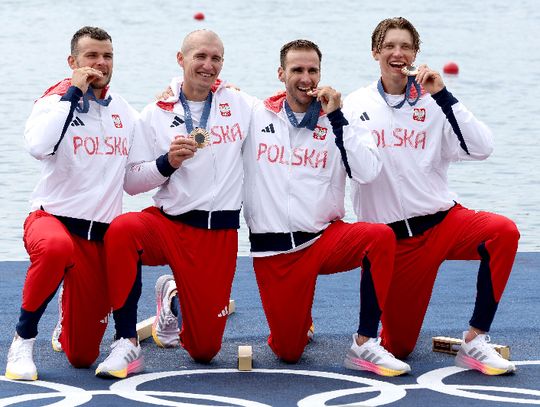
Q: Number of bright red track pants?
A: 4